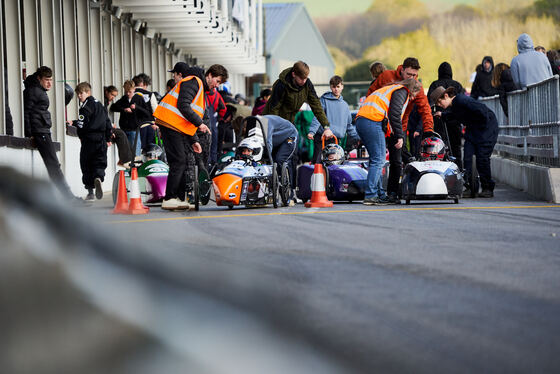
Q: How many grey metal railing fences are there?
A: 1